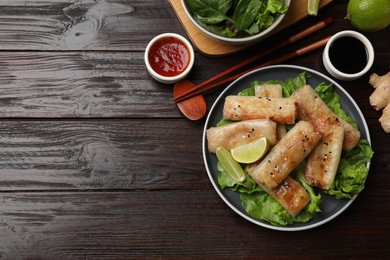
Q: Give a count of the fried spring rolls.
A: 7